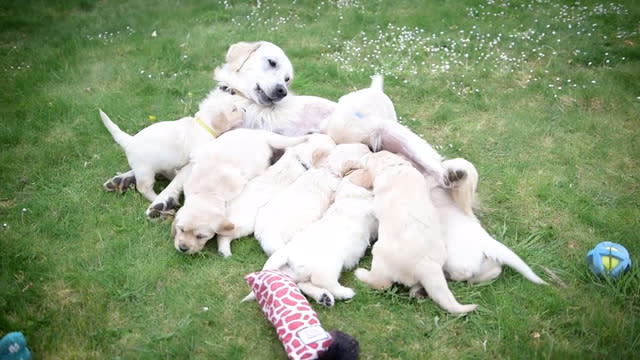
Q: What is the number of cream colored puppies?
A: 8